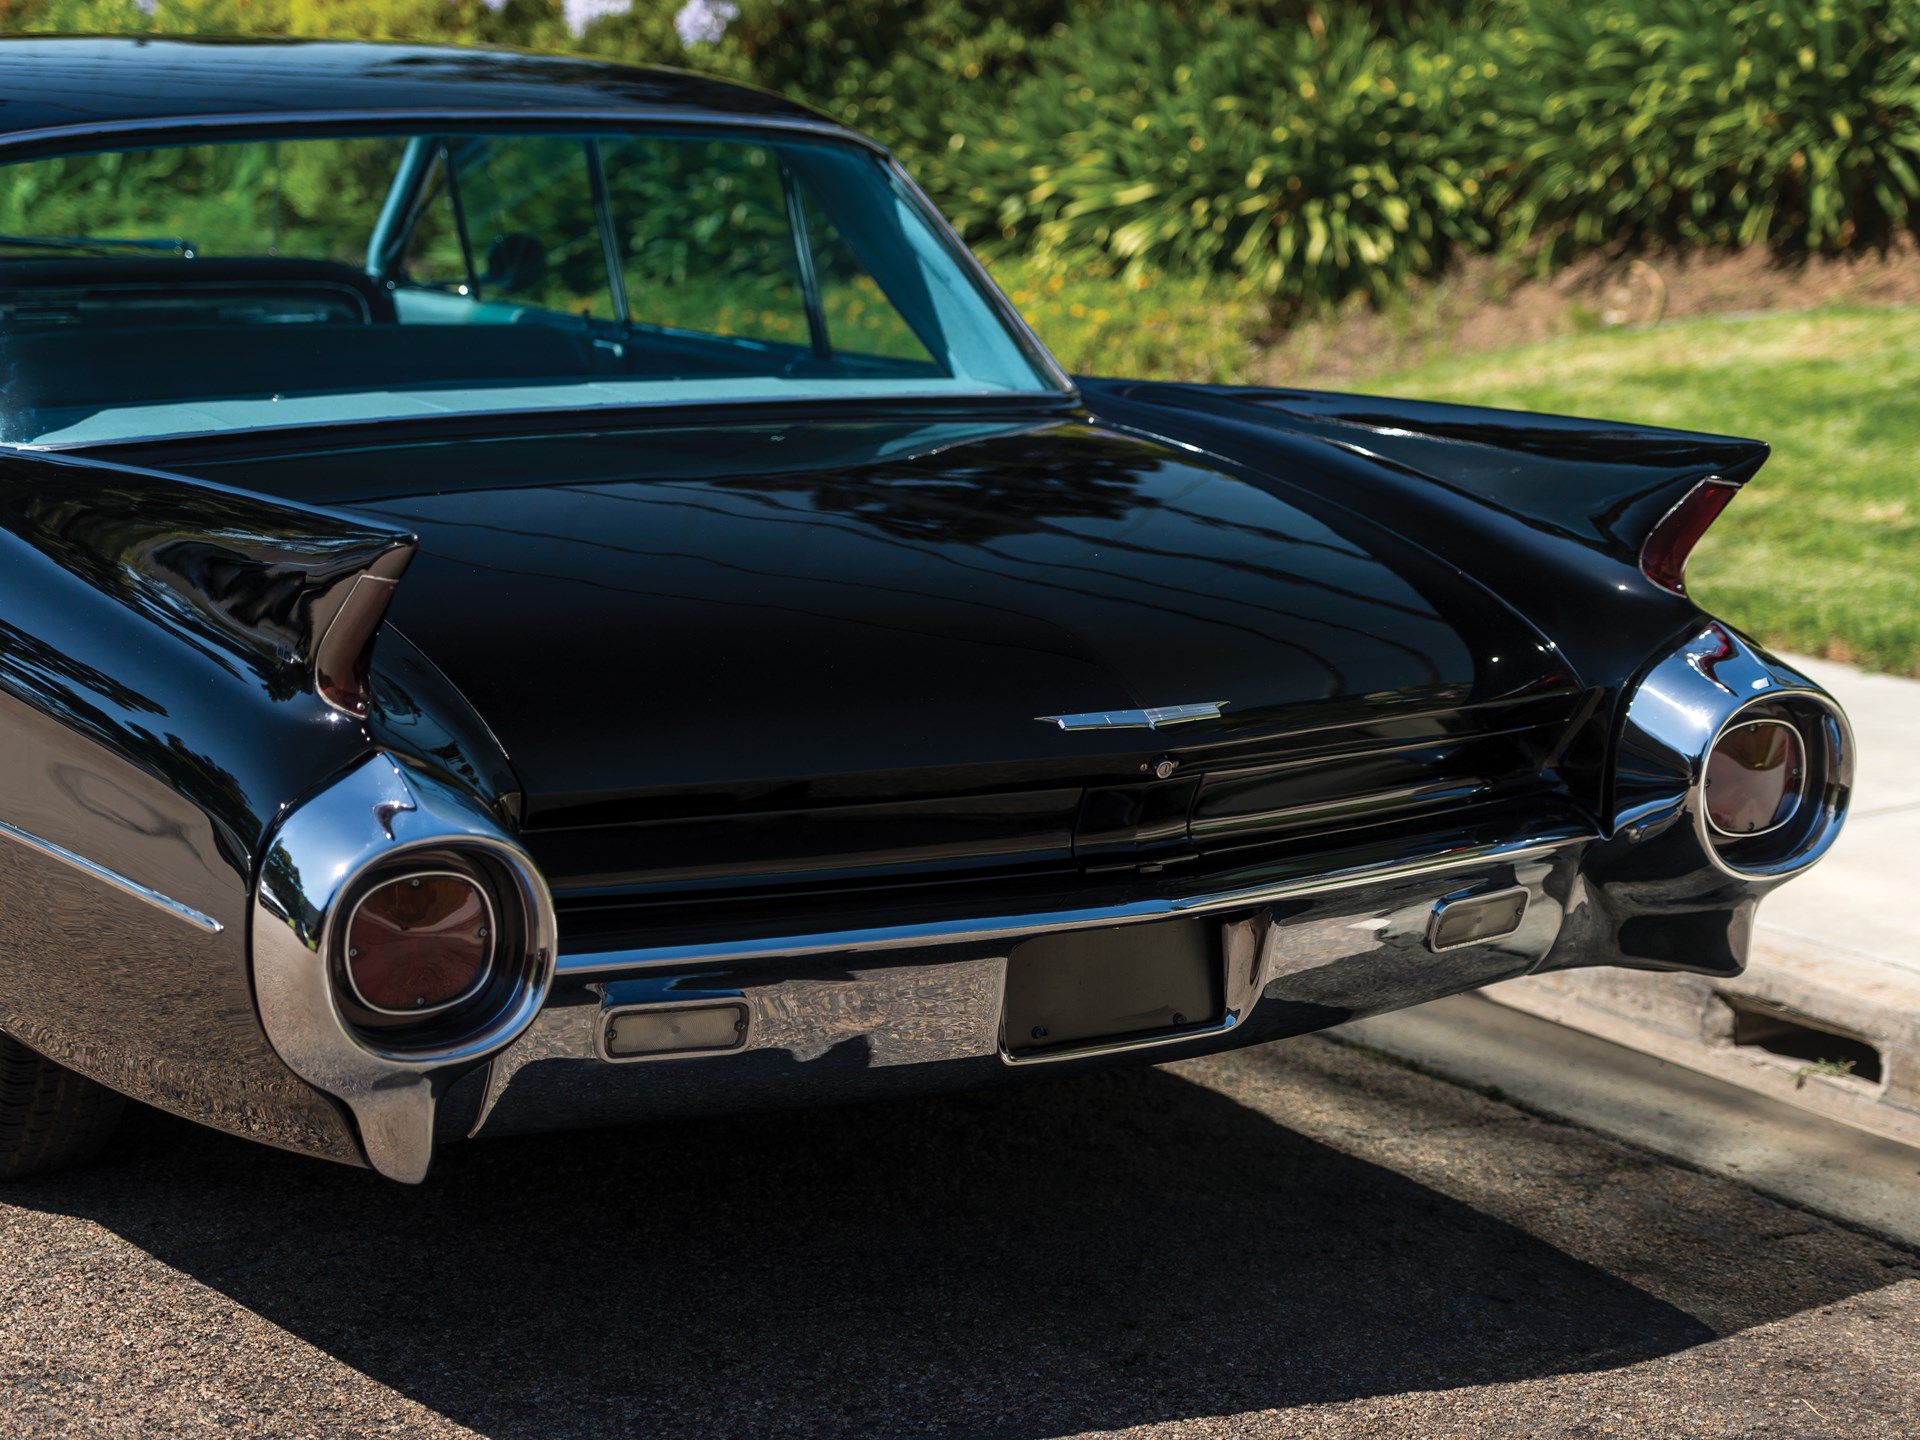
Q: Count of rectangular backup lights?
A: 2